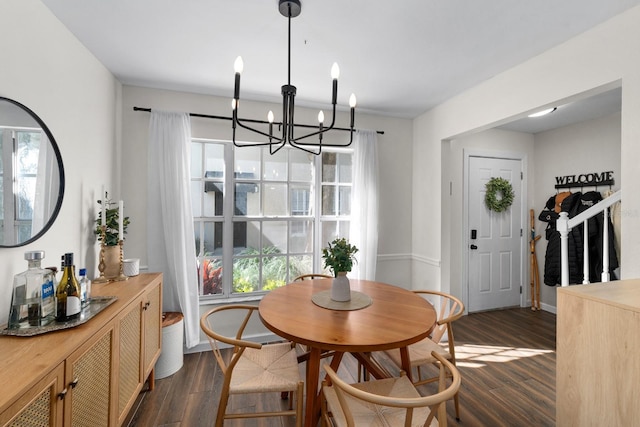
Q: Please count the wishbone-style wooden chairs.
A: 4